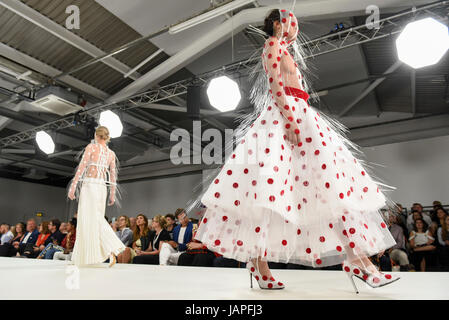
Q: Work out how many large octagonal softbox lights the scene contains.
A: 4